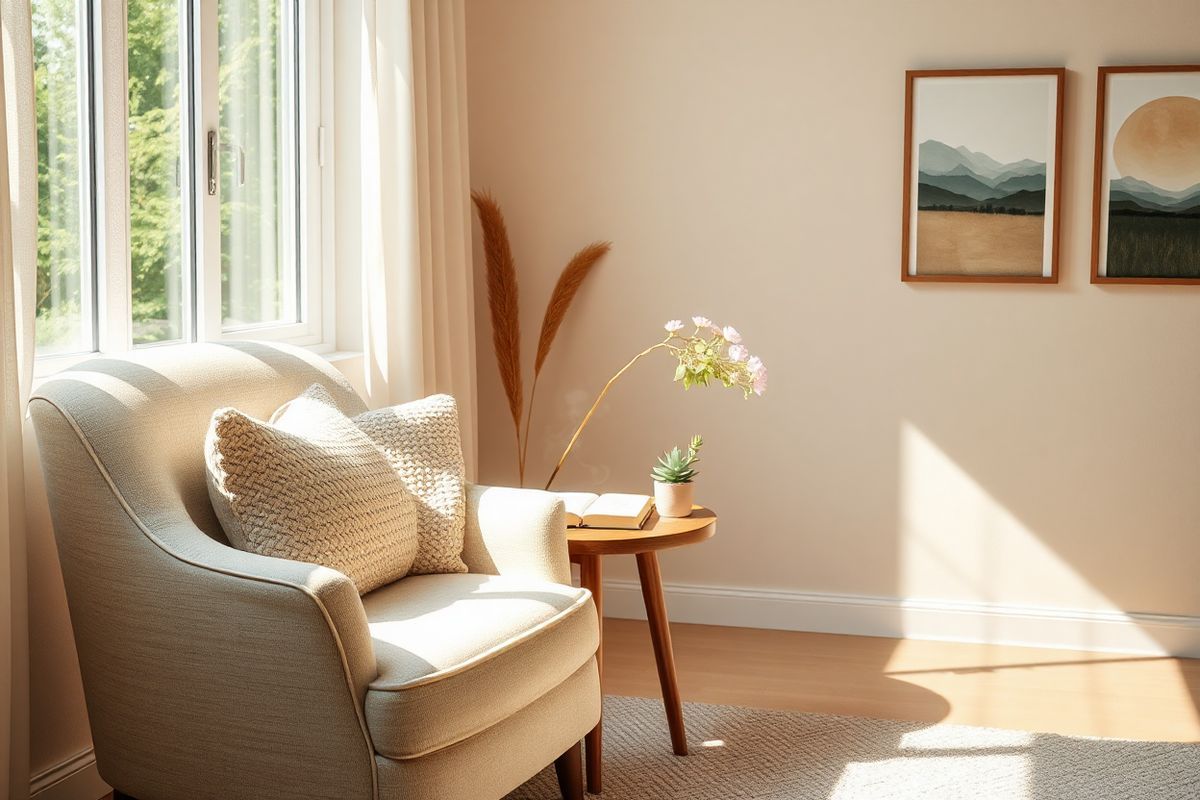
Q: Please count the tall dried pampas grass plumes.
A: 2